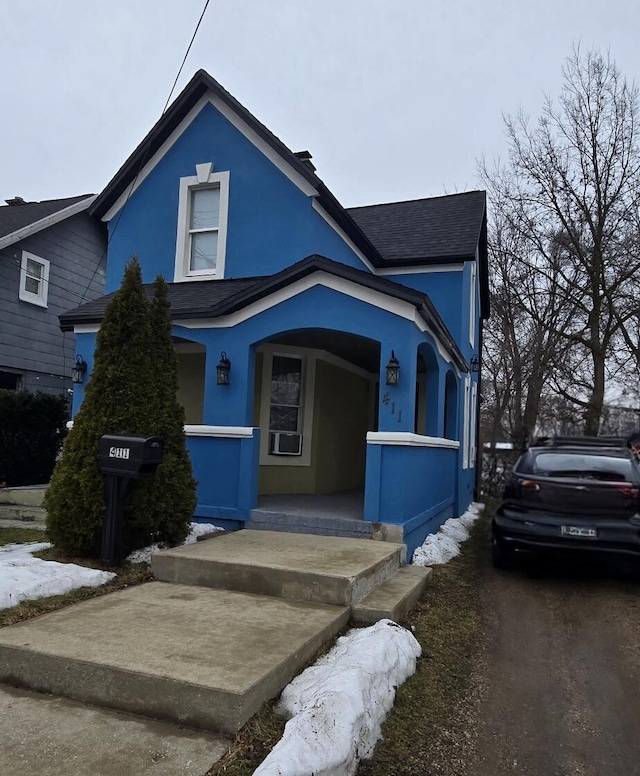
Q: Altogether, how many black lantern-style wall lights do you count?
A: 4